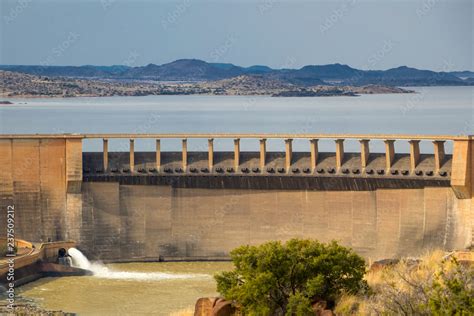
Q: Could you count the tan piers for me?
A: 14